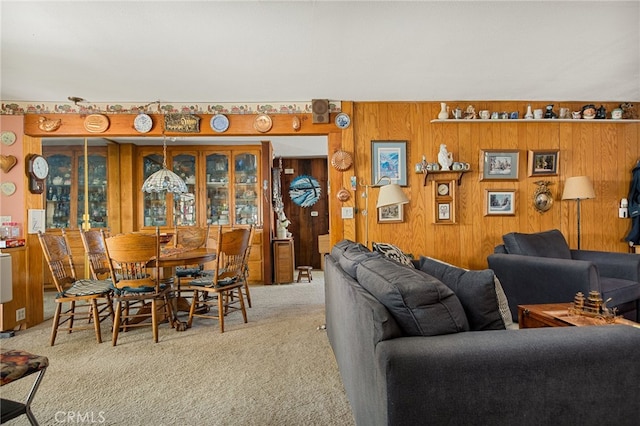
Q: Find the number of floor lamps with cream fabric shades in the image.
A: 2